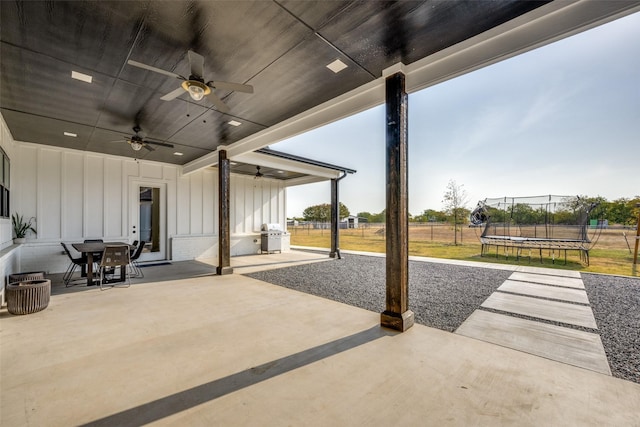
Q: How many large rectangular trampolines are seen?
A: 1